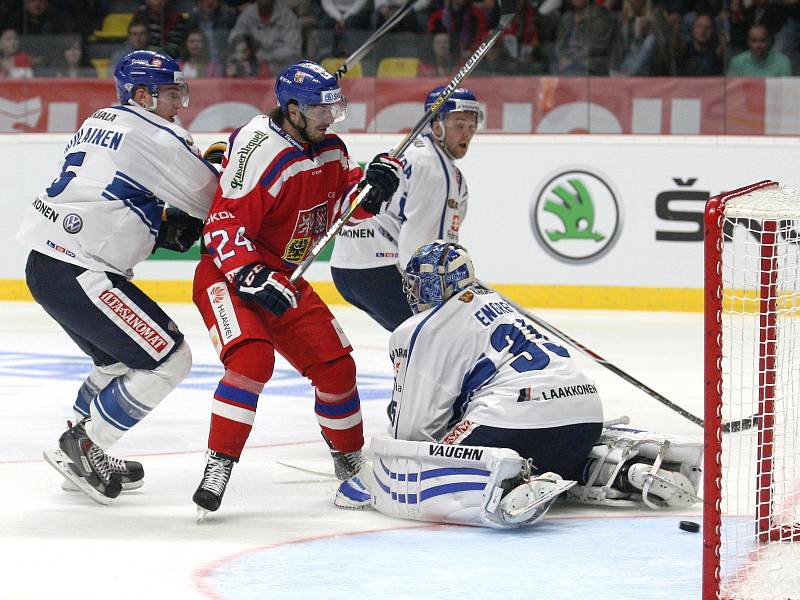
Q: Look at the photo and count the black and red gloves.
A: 2